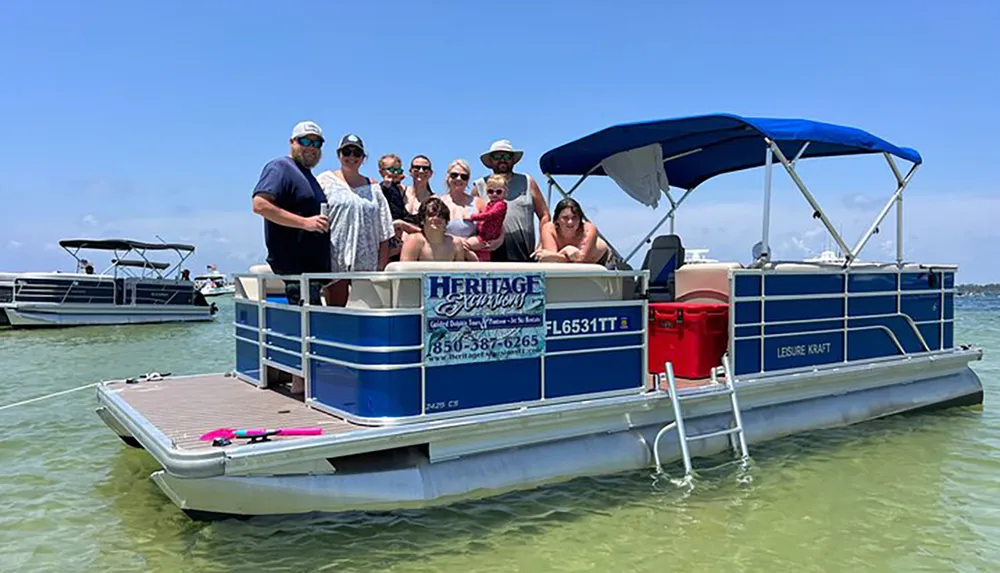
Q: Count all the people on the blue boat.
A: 9